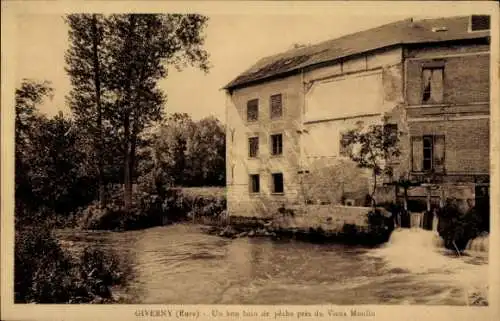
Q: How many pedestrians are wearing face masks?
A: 0